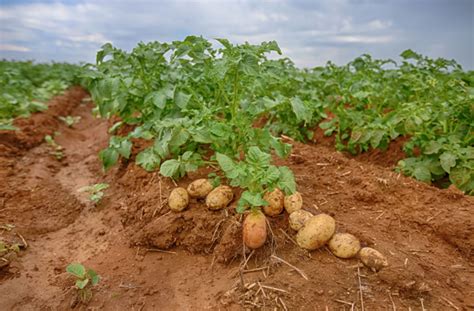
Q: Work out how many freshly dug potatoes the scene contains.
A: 10